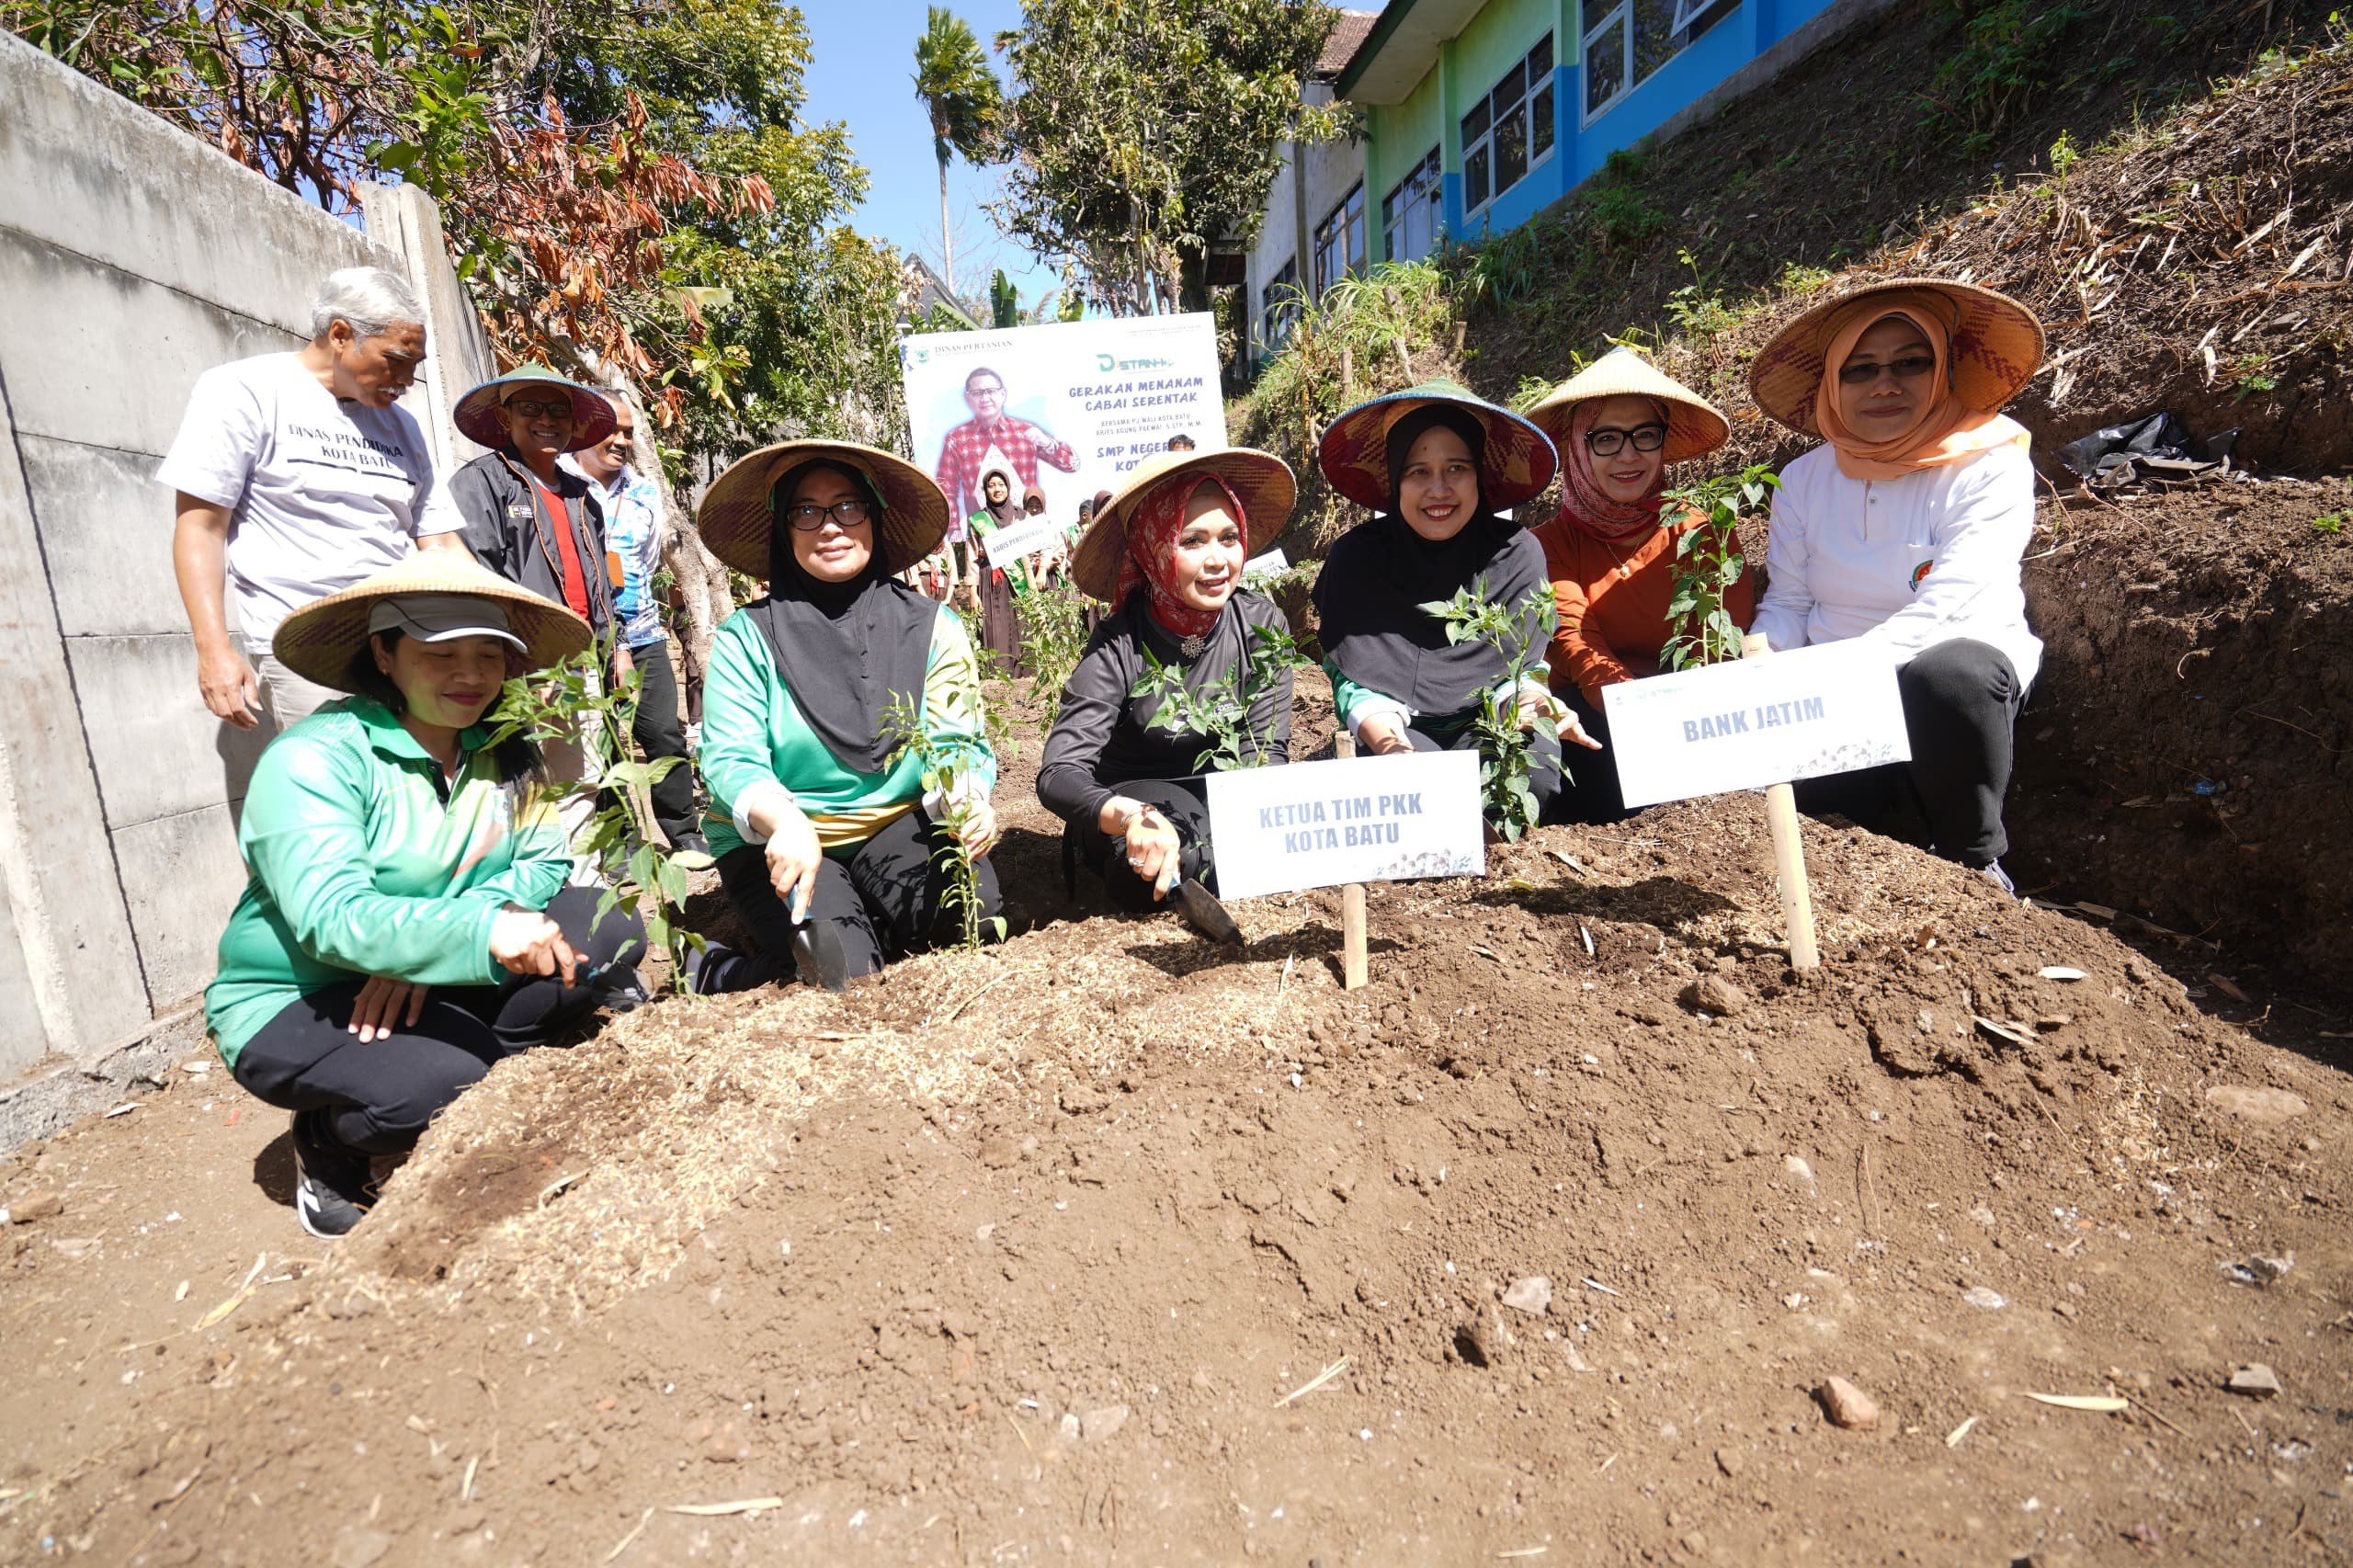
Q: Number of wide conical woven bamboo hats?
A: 7